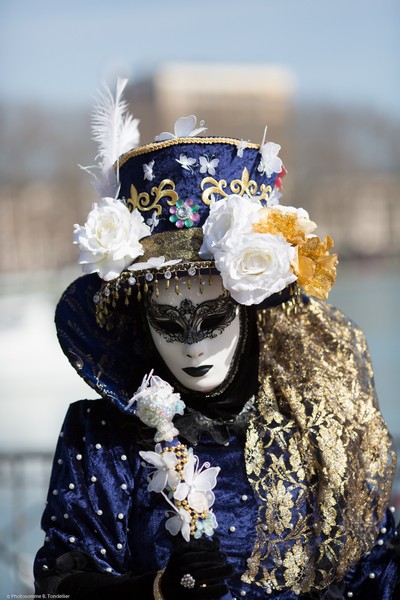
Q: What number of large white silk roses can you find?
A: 3